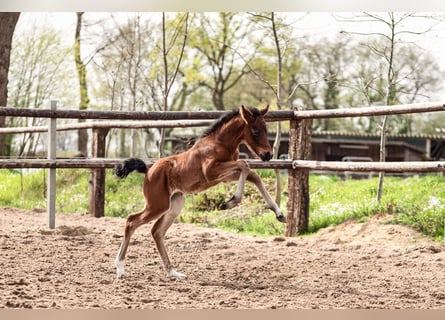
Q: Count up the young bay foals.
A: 1